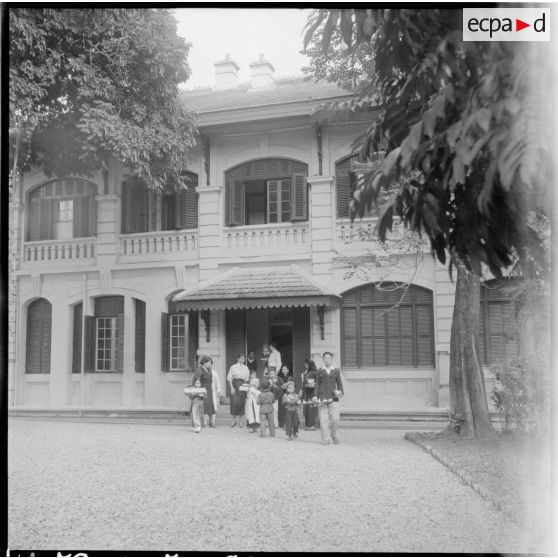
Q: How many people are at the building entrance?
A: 14